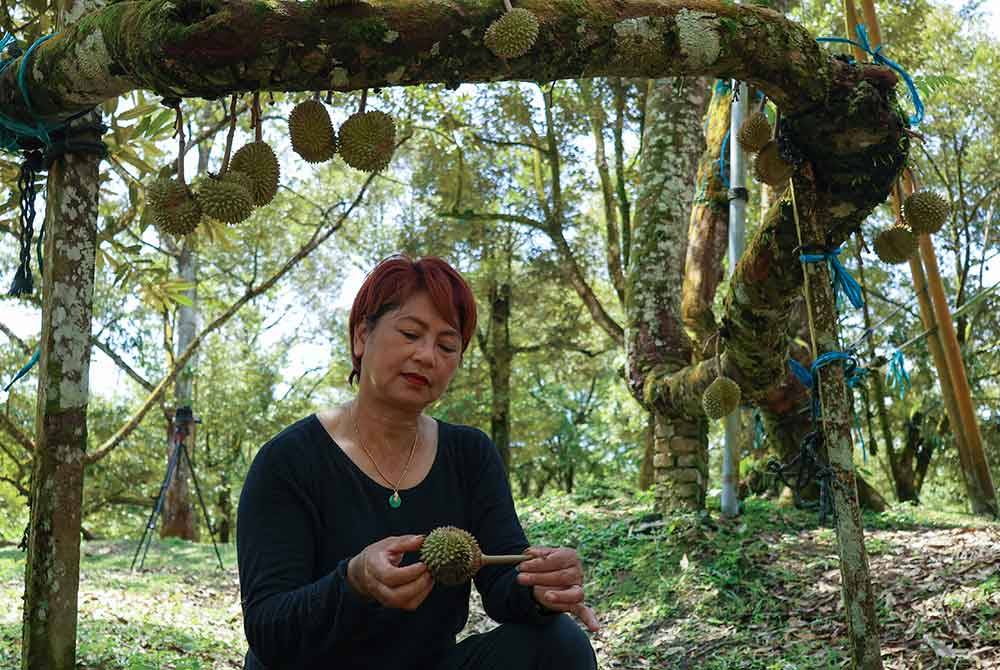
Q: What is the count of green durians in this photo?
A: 12